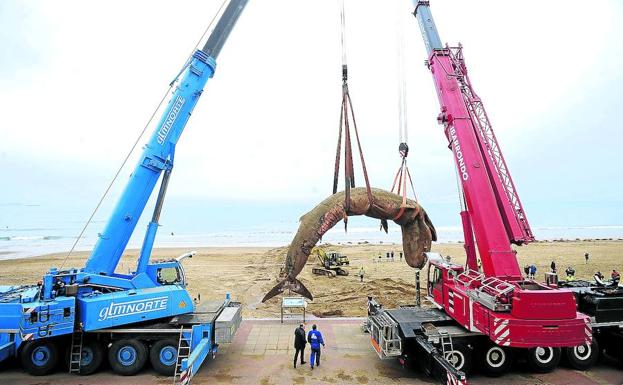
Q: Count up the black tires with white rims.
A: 4